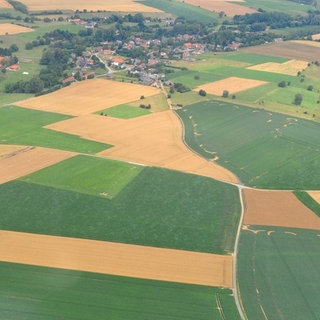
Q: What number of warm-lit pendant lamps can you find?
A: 0